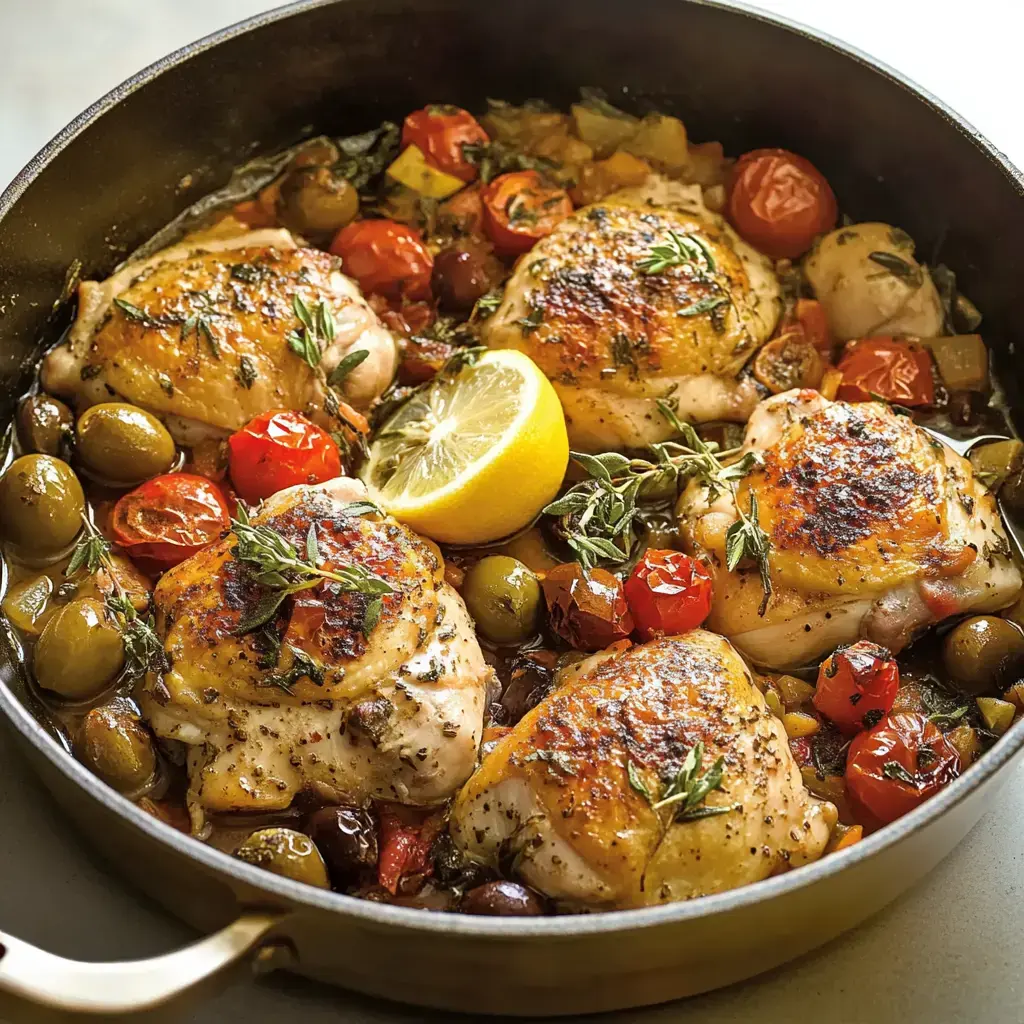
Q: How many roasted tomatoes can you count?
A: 11